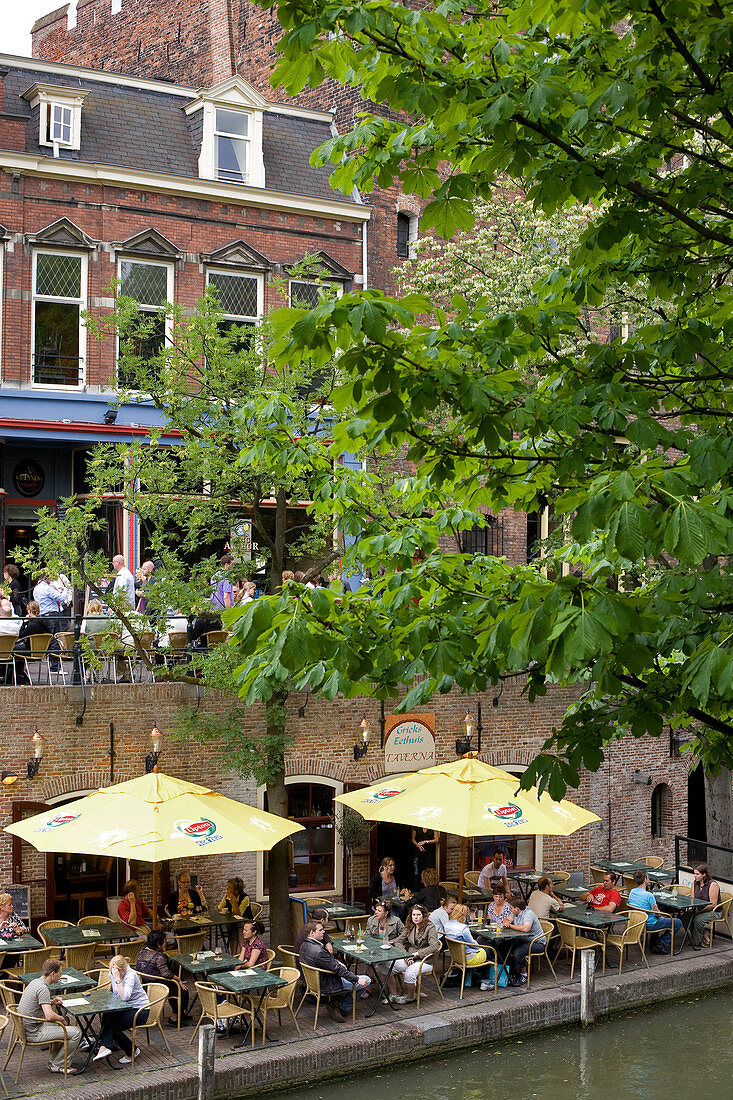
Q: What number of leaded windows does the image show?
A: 4